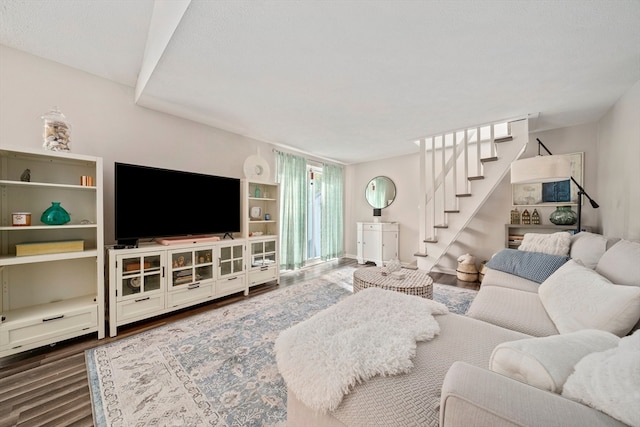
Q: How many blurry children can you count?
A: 0